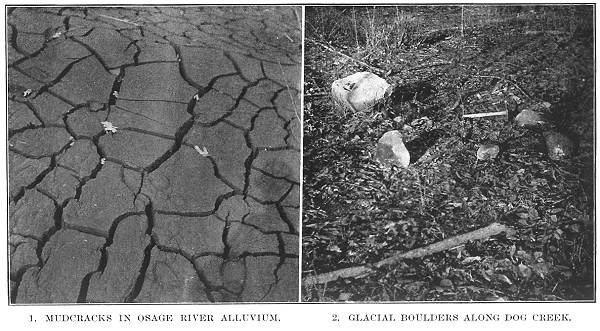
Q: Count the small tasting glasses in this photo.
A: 0